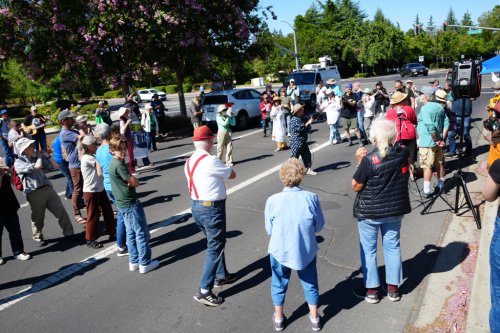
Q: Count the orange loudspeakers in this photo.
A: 0